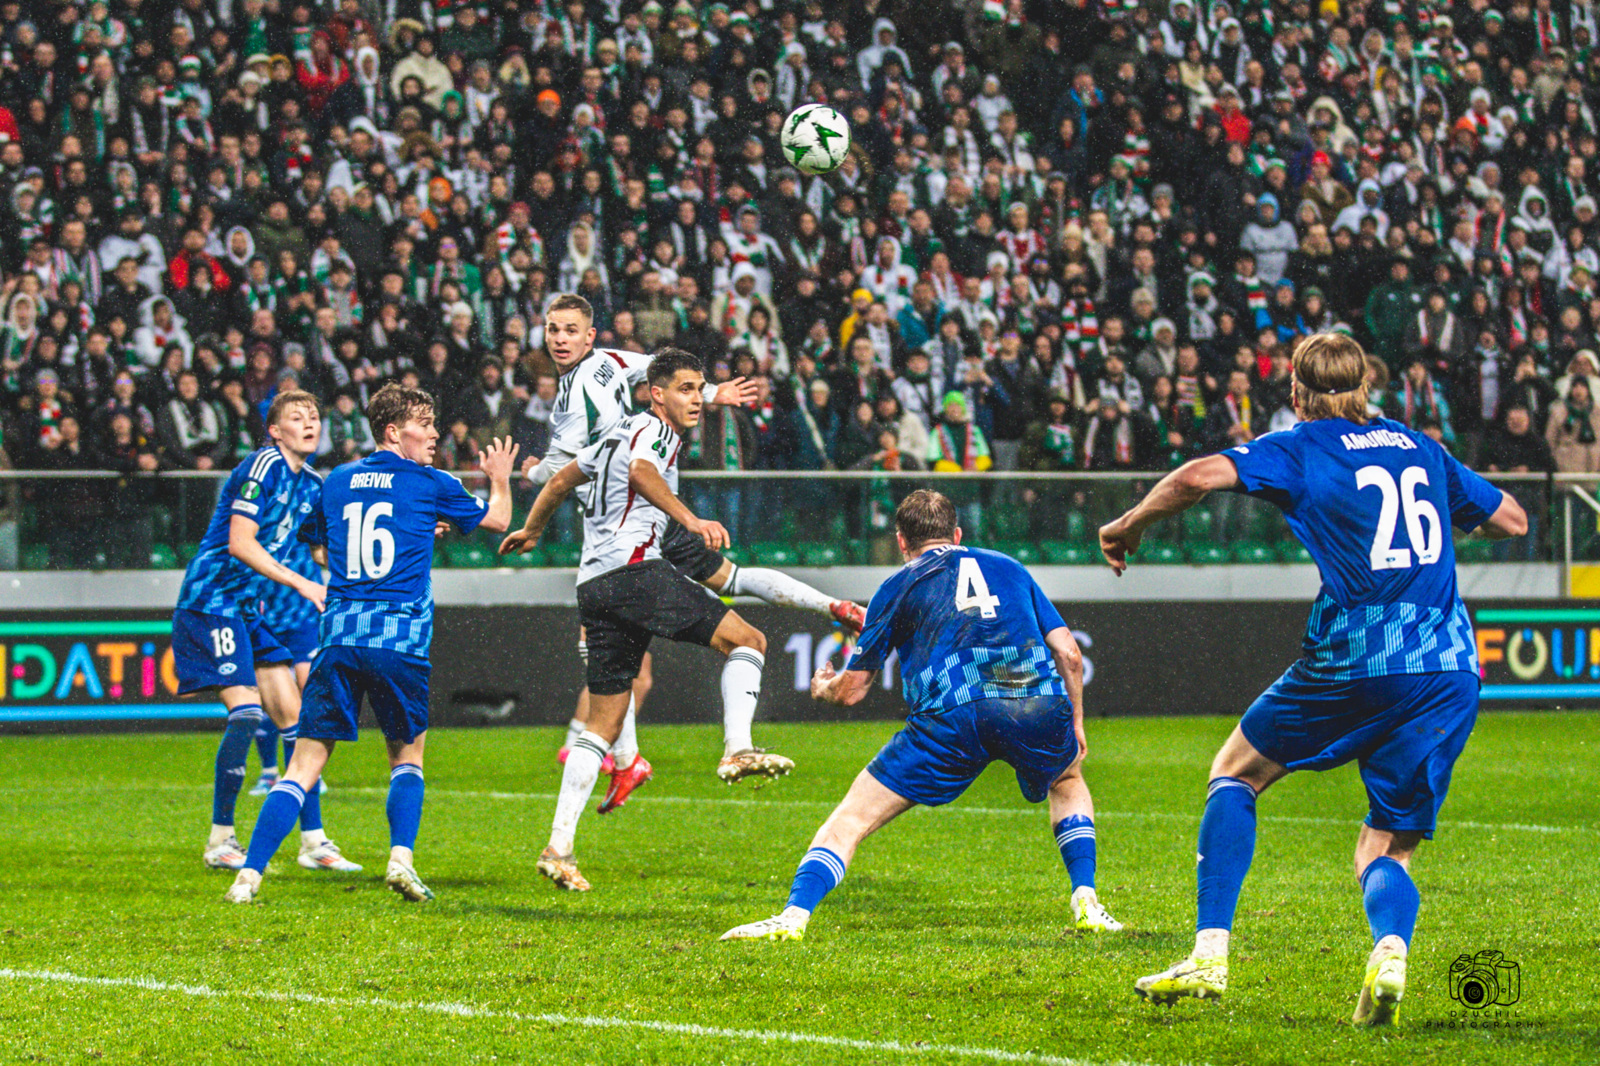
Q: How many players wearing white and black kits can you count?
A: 2